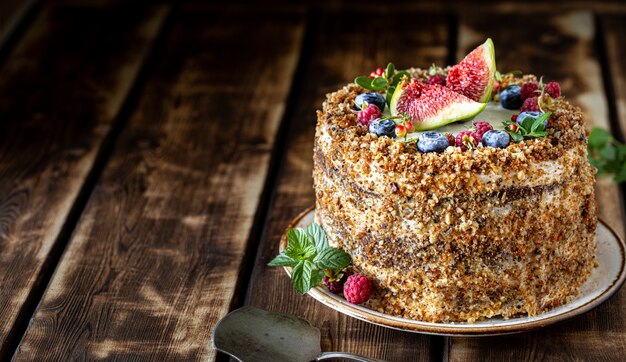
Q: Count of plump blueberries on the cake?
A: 6